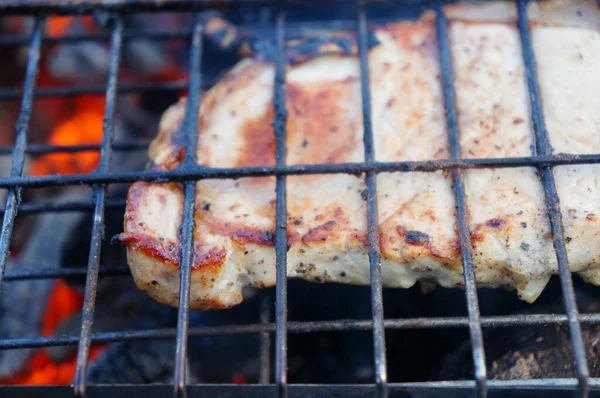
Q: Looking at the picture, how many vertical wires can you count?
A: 7